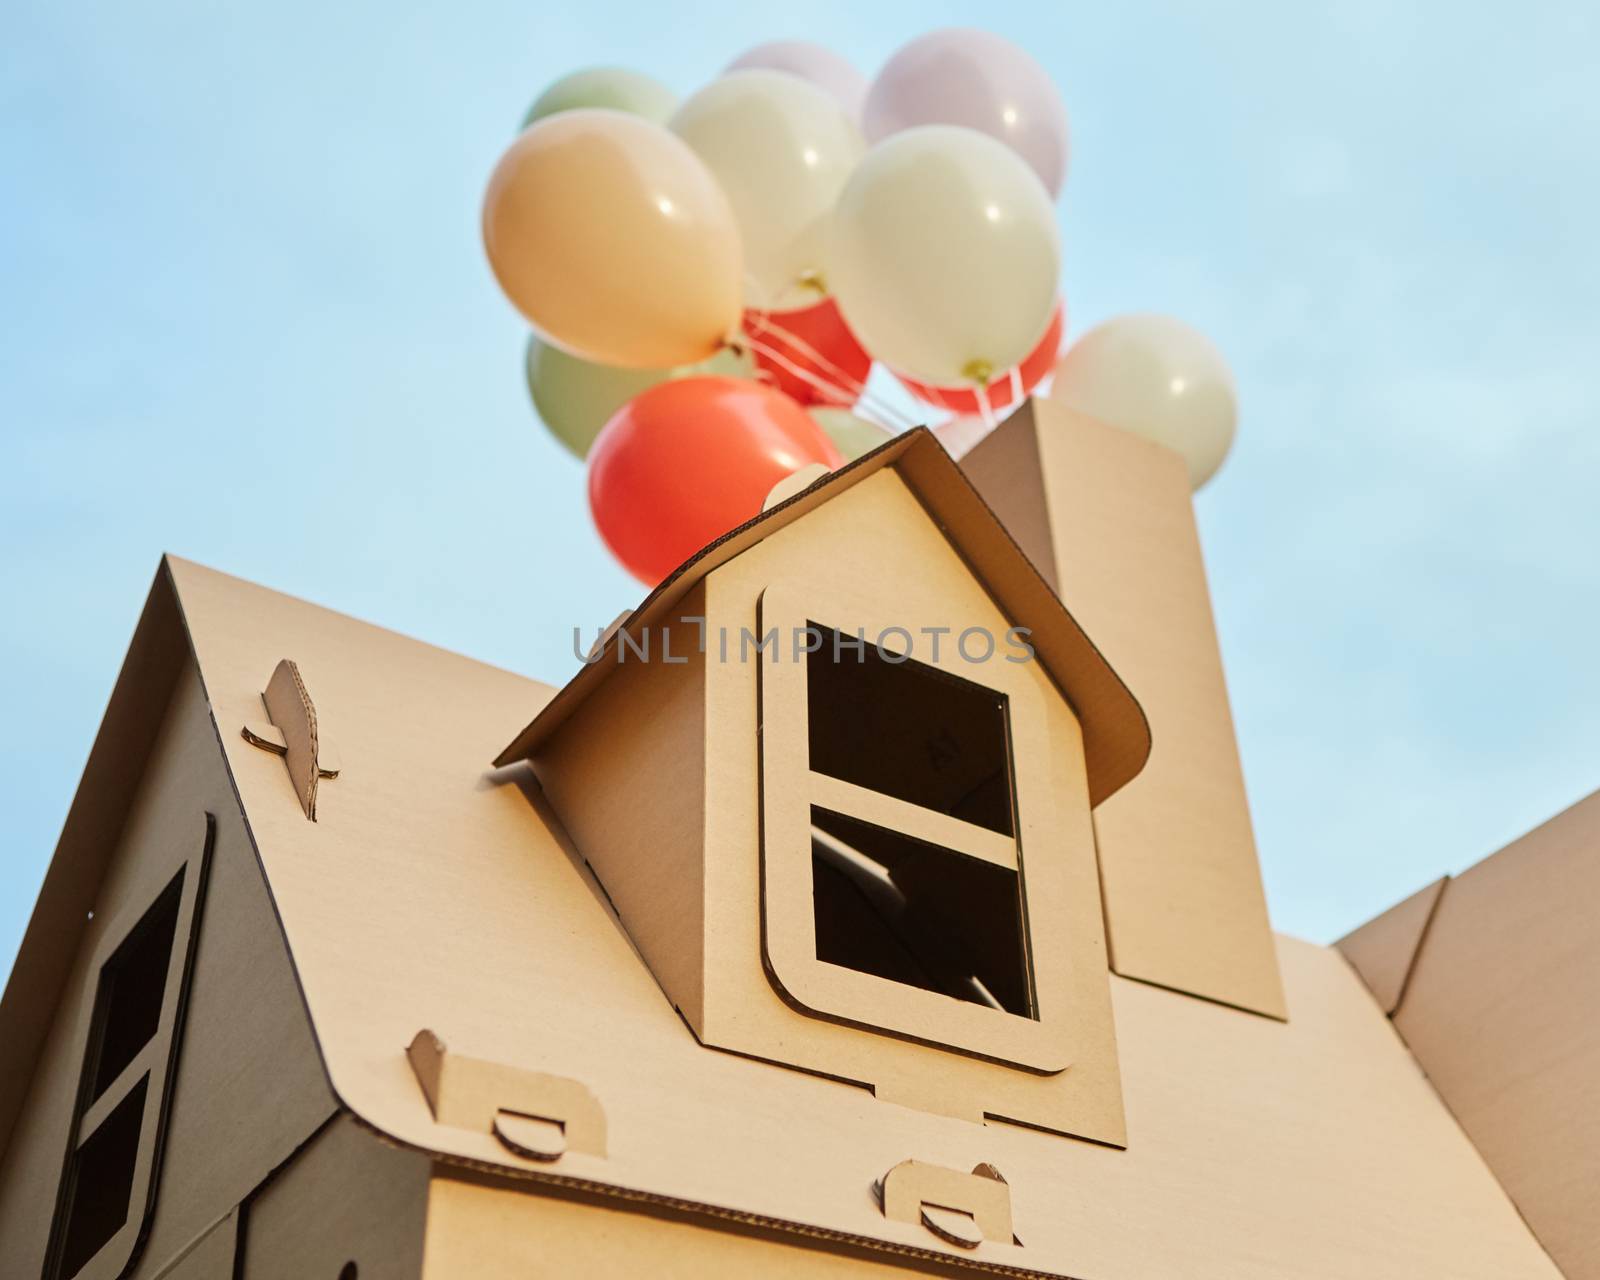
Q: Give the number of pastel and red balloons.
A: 13